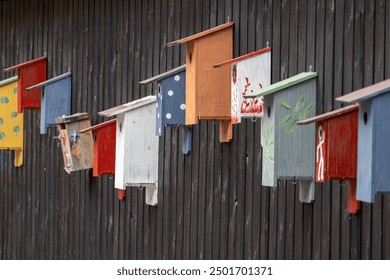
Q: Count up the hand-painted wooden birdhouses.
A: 12